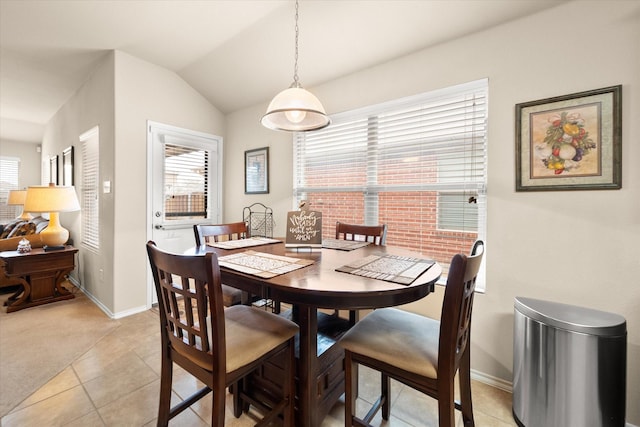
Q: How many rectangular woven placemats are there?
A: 4